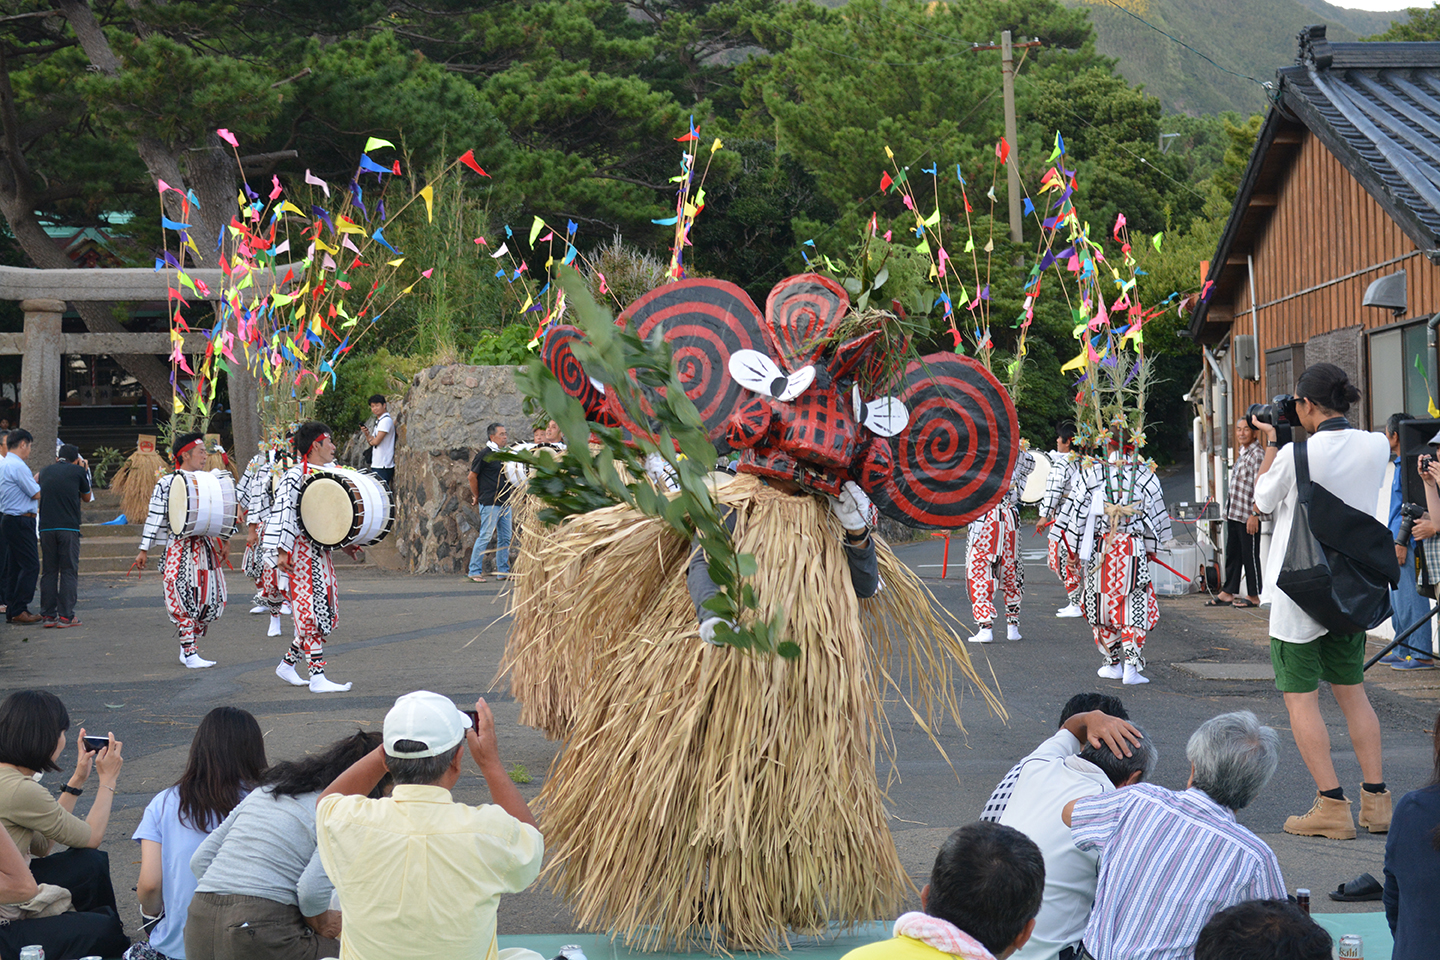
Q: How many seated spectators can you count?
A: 11